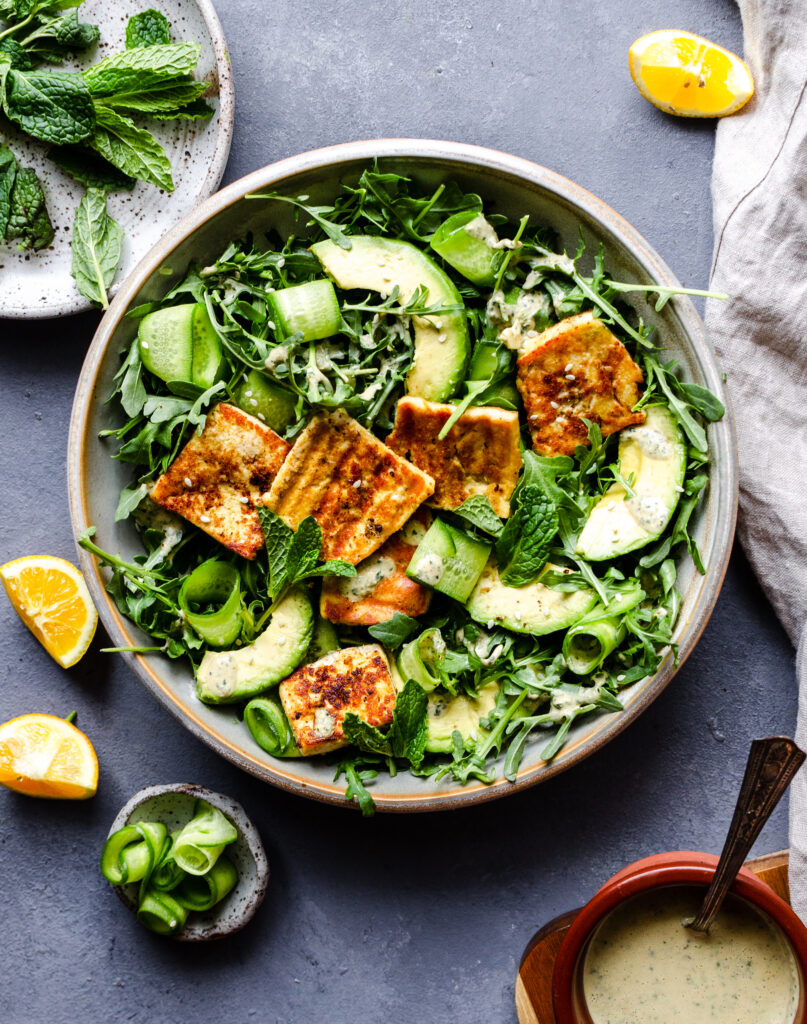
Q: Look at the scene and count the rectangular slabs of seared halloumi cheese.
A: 6